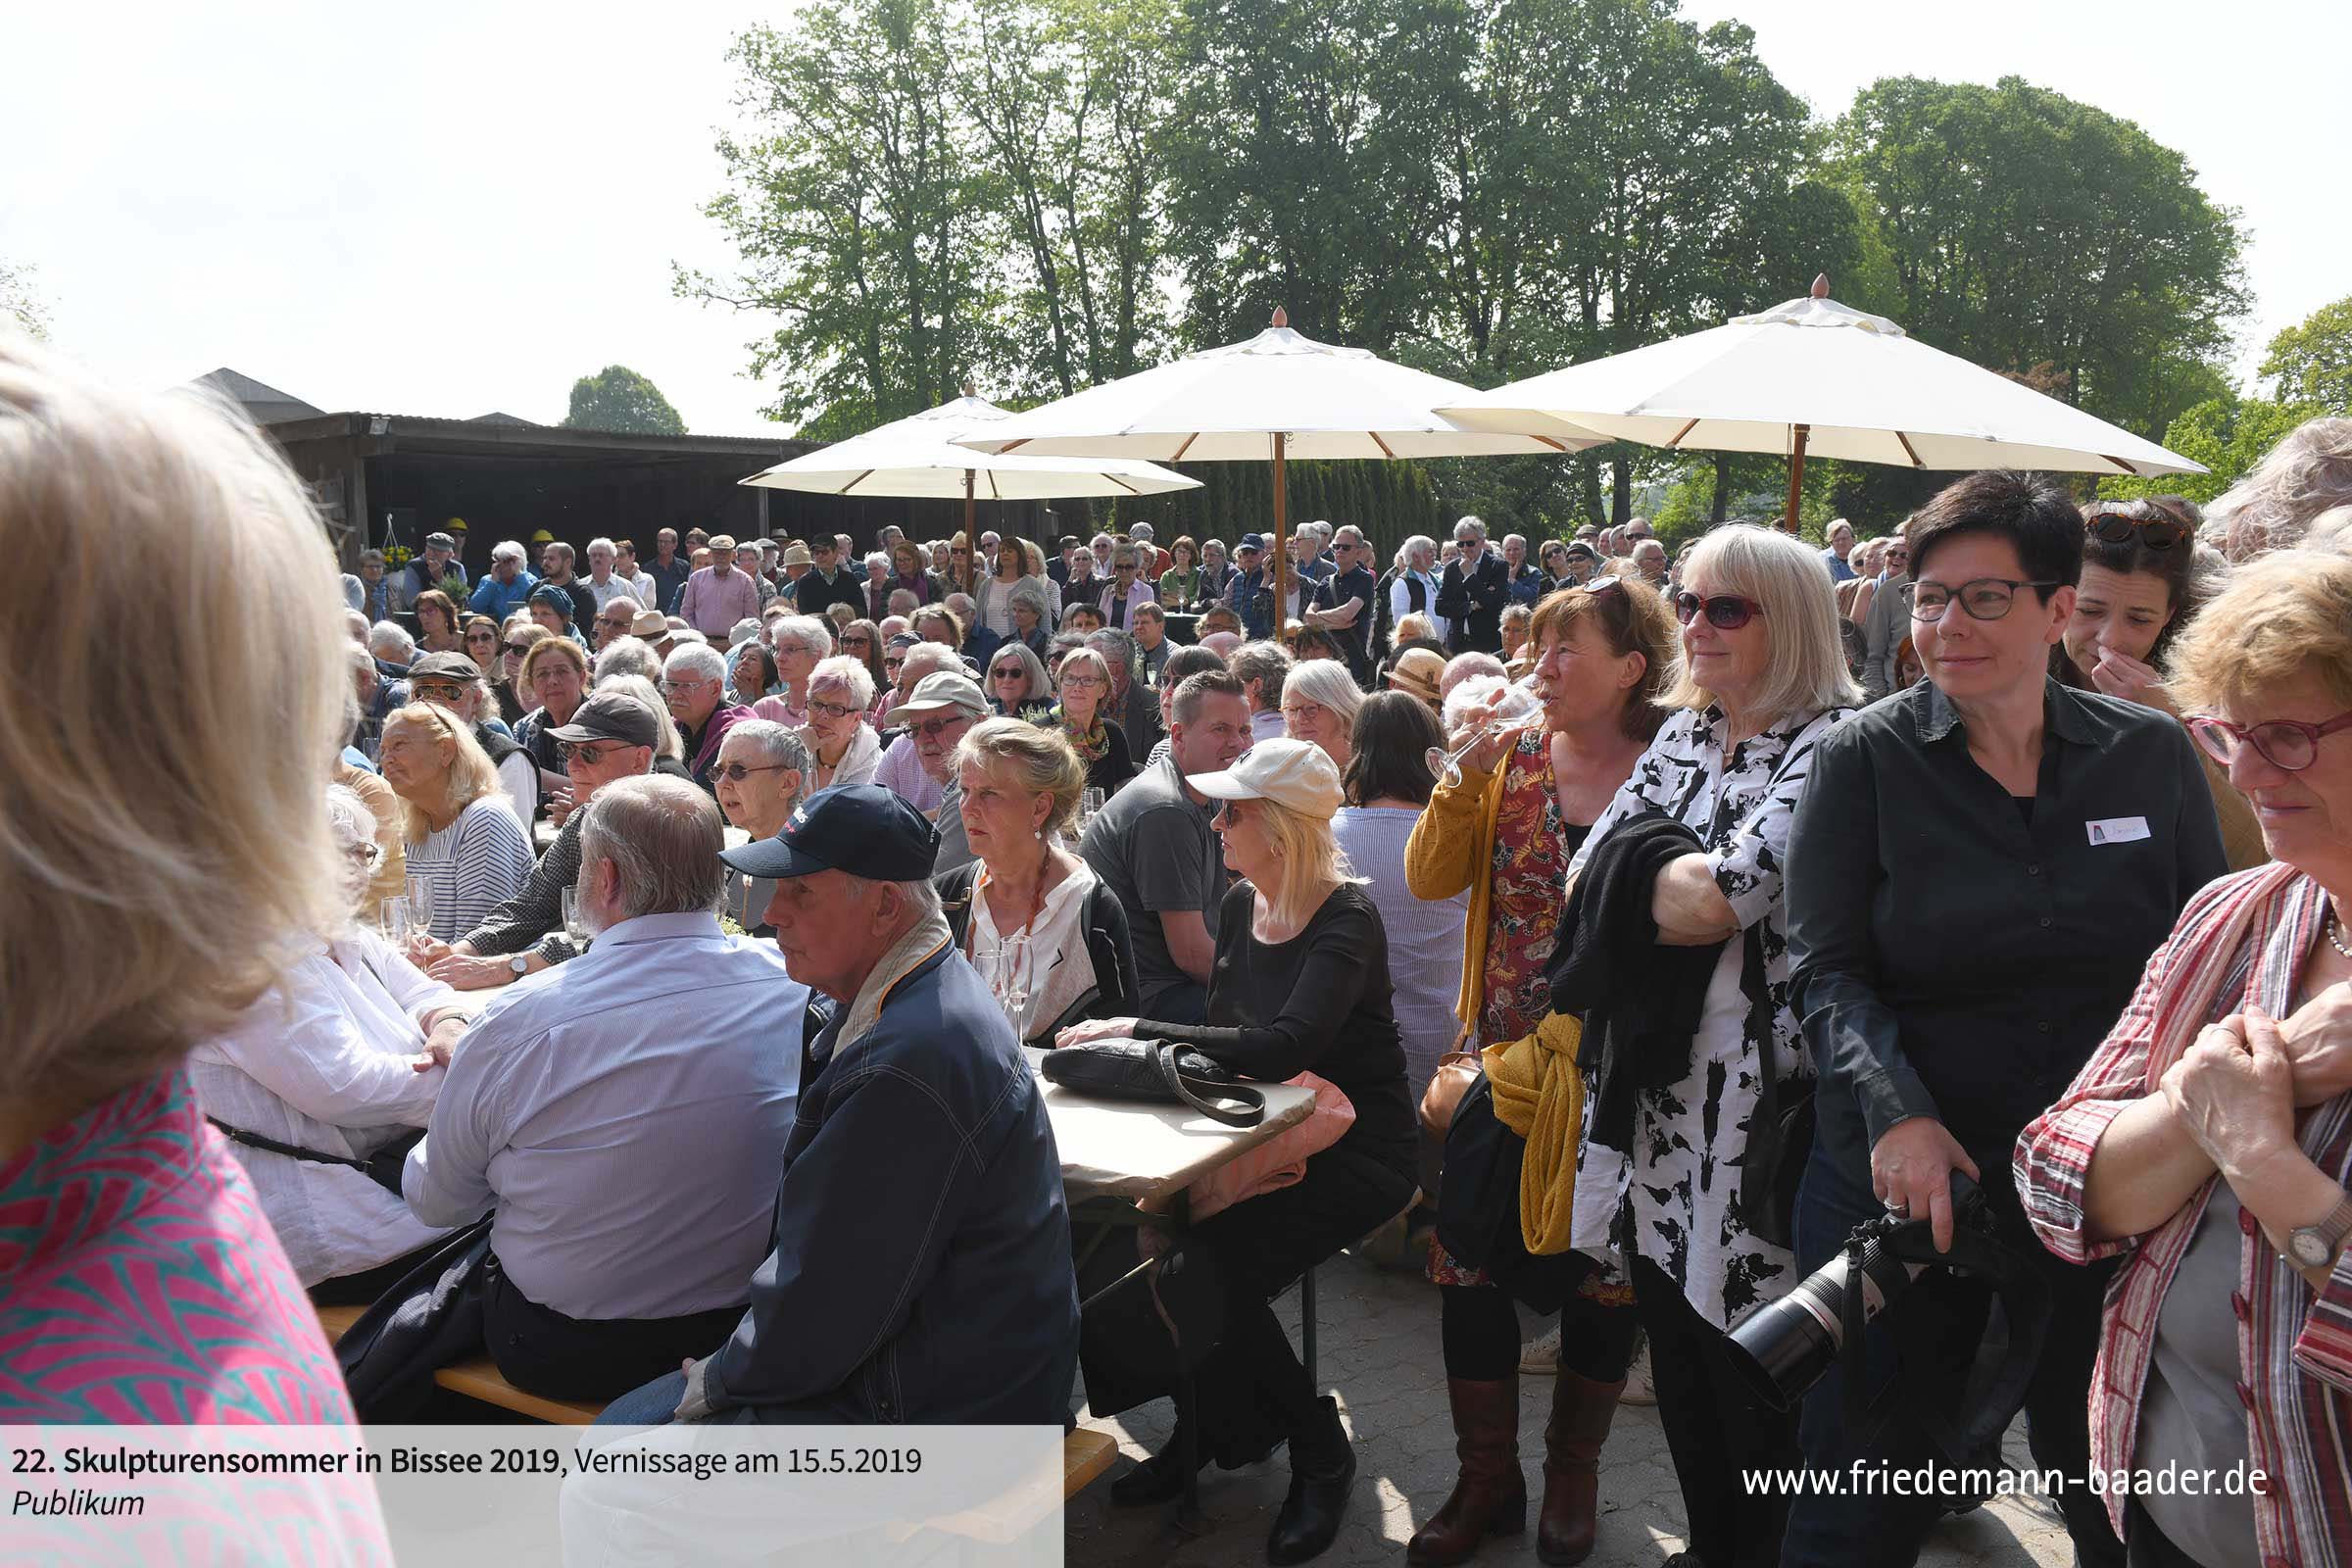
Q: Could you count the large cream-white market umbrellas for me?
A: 3